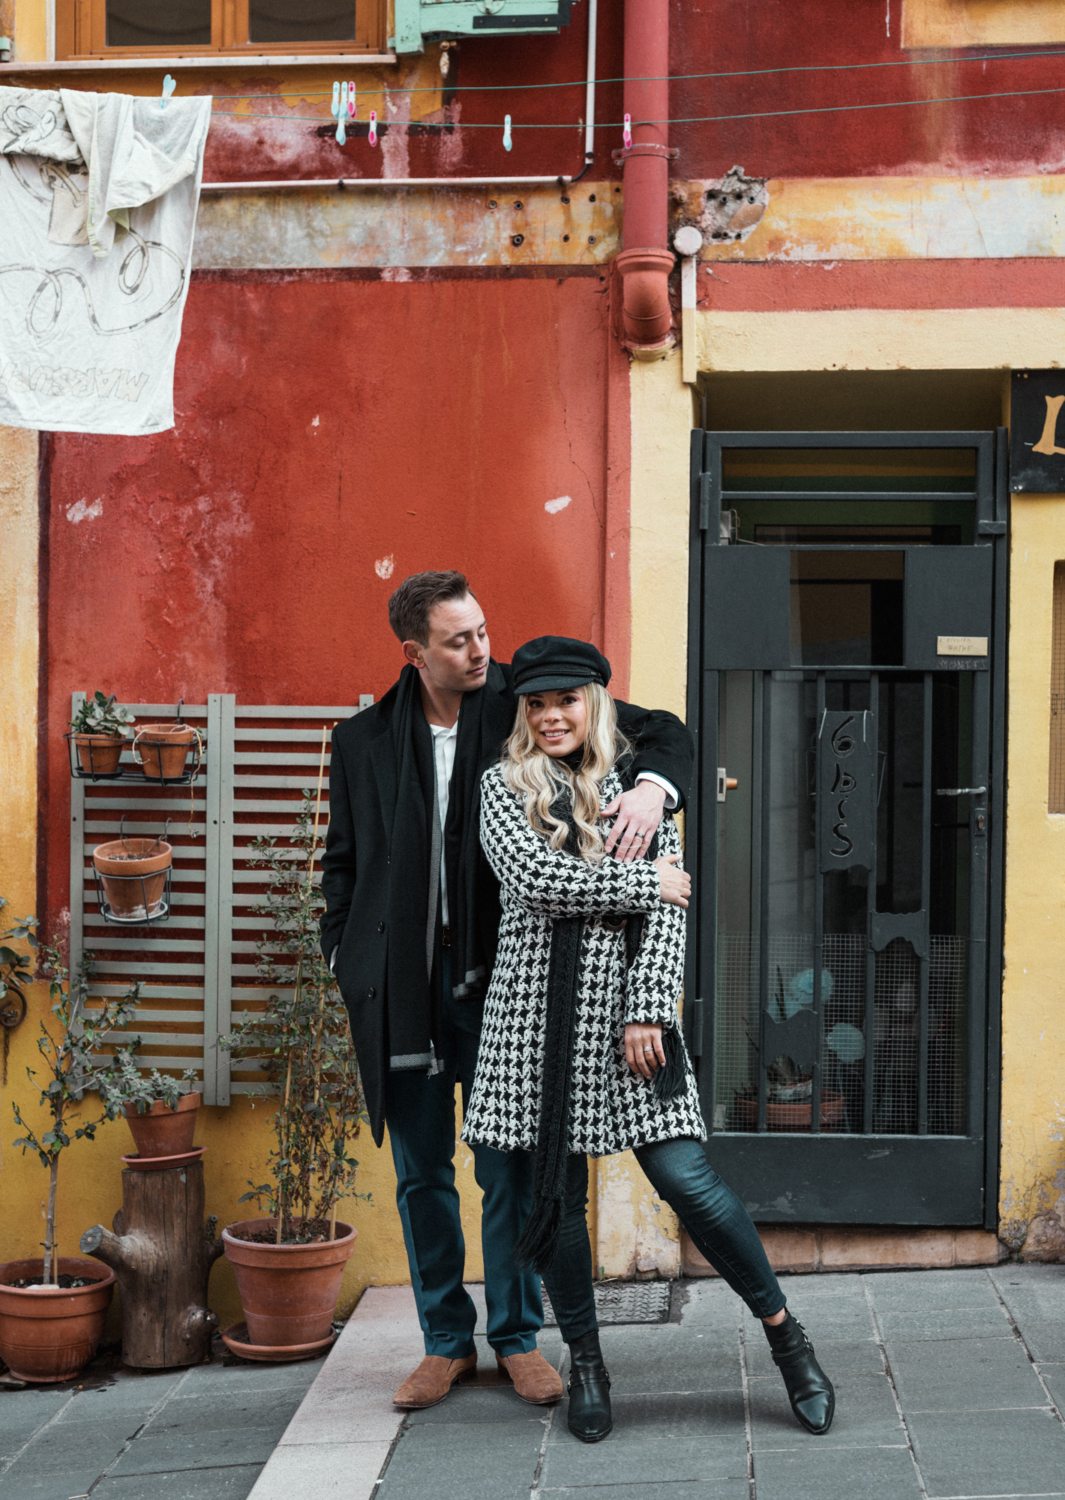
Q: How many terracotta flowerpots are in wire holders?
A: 3